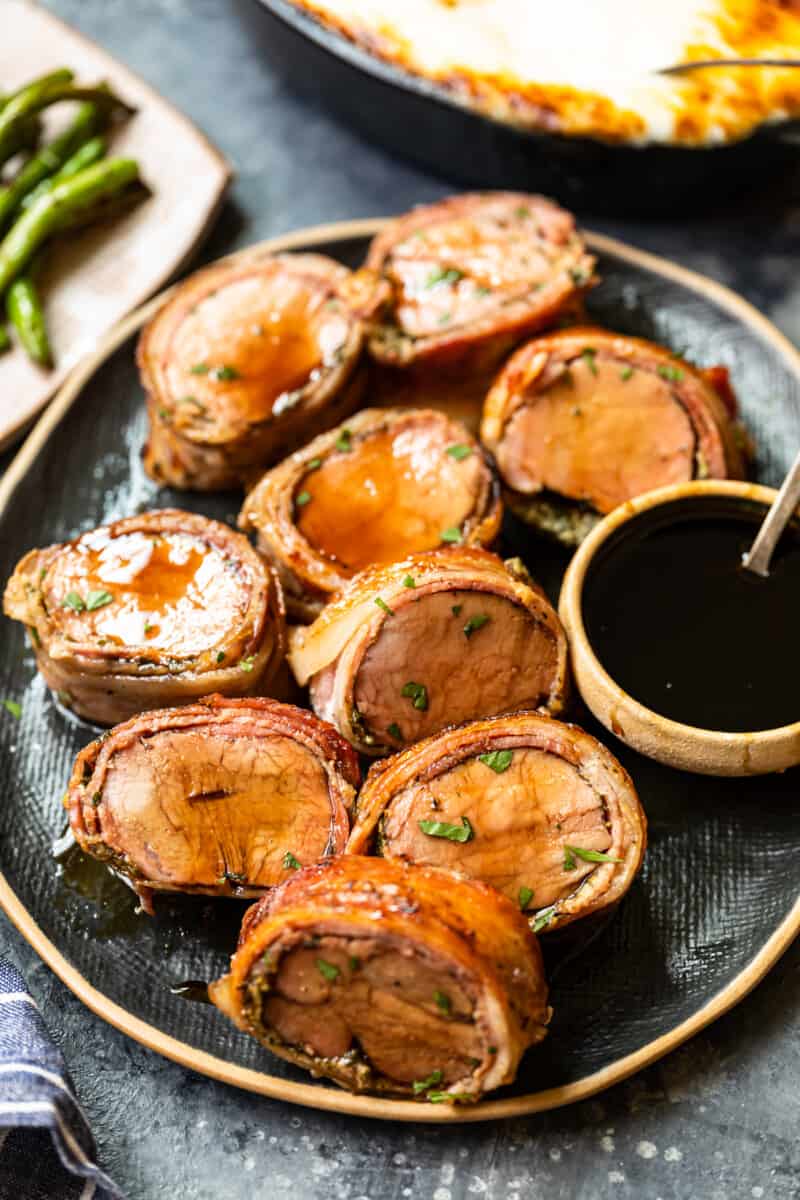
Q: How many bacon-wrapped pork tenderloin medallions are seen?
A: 9